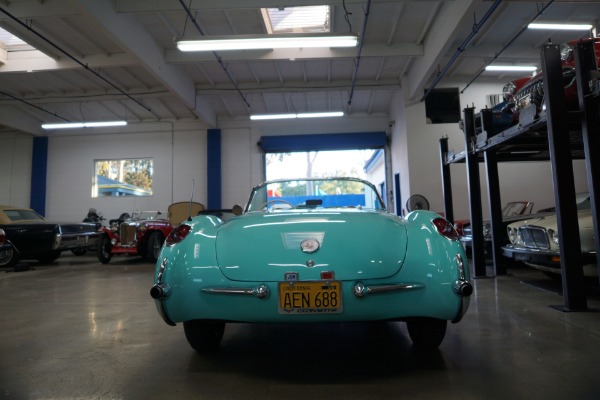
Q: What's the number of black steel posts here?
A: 5